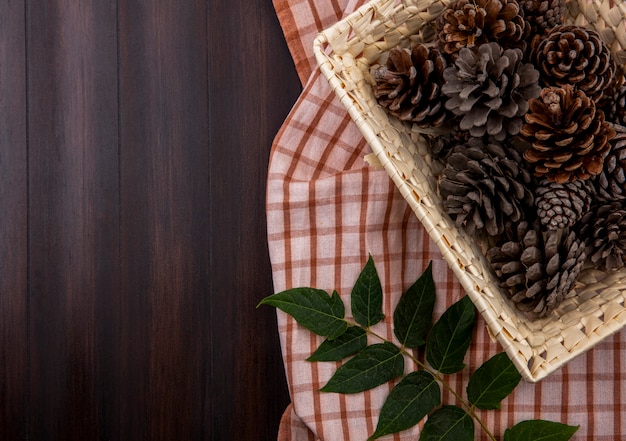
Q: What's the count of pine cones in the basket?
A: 12